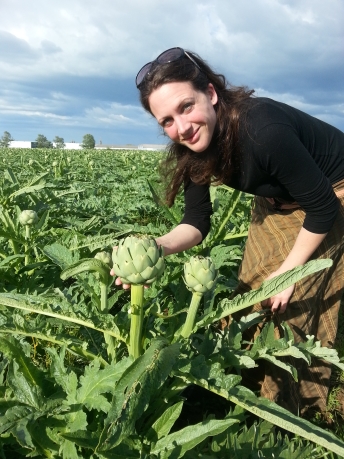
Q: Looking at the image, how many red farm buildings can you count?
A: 0